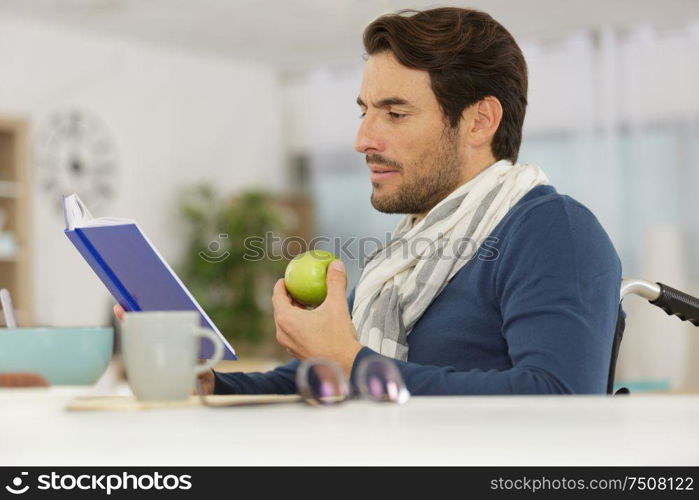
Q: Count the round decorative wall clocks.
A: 1